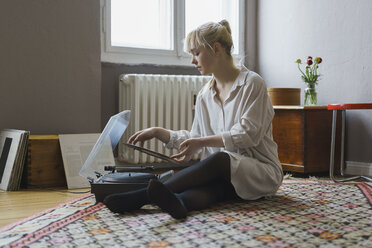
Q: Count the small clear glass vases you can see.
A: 1